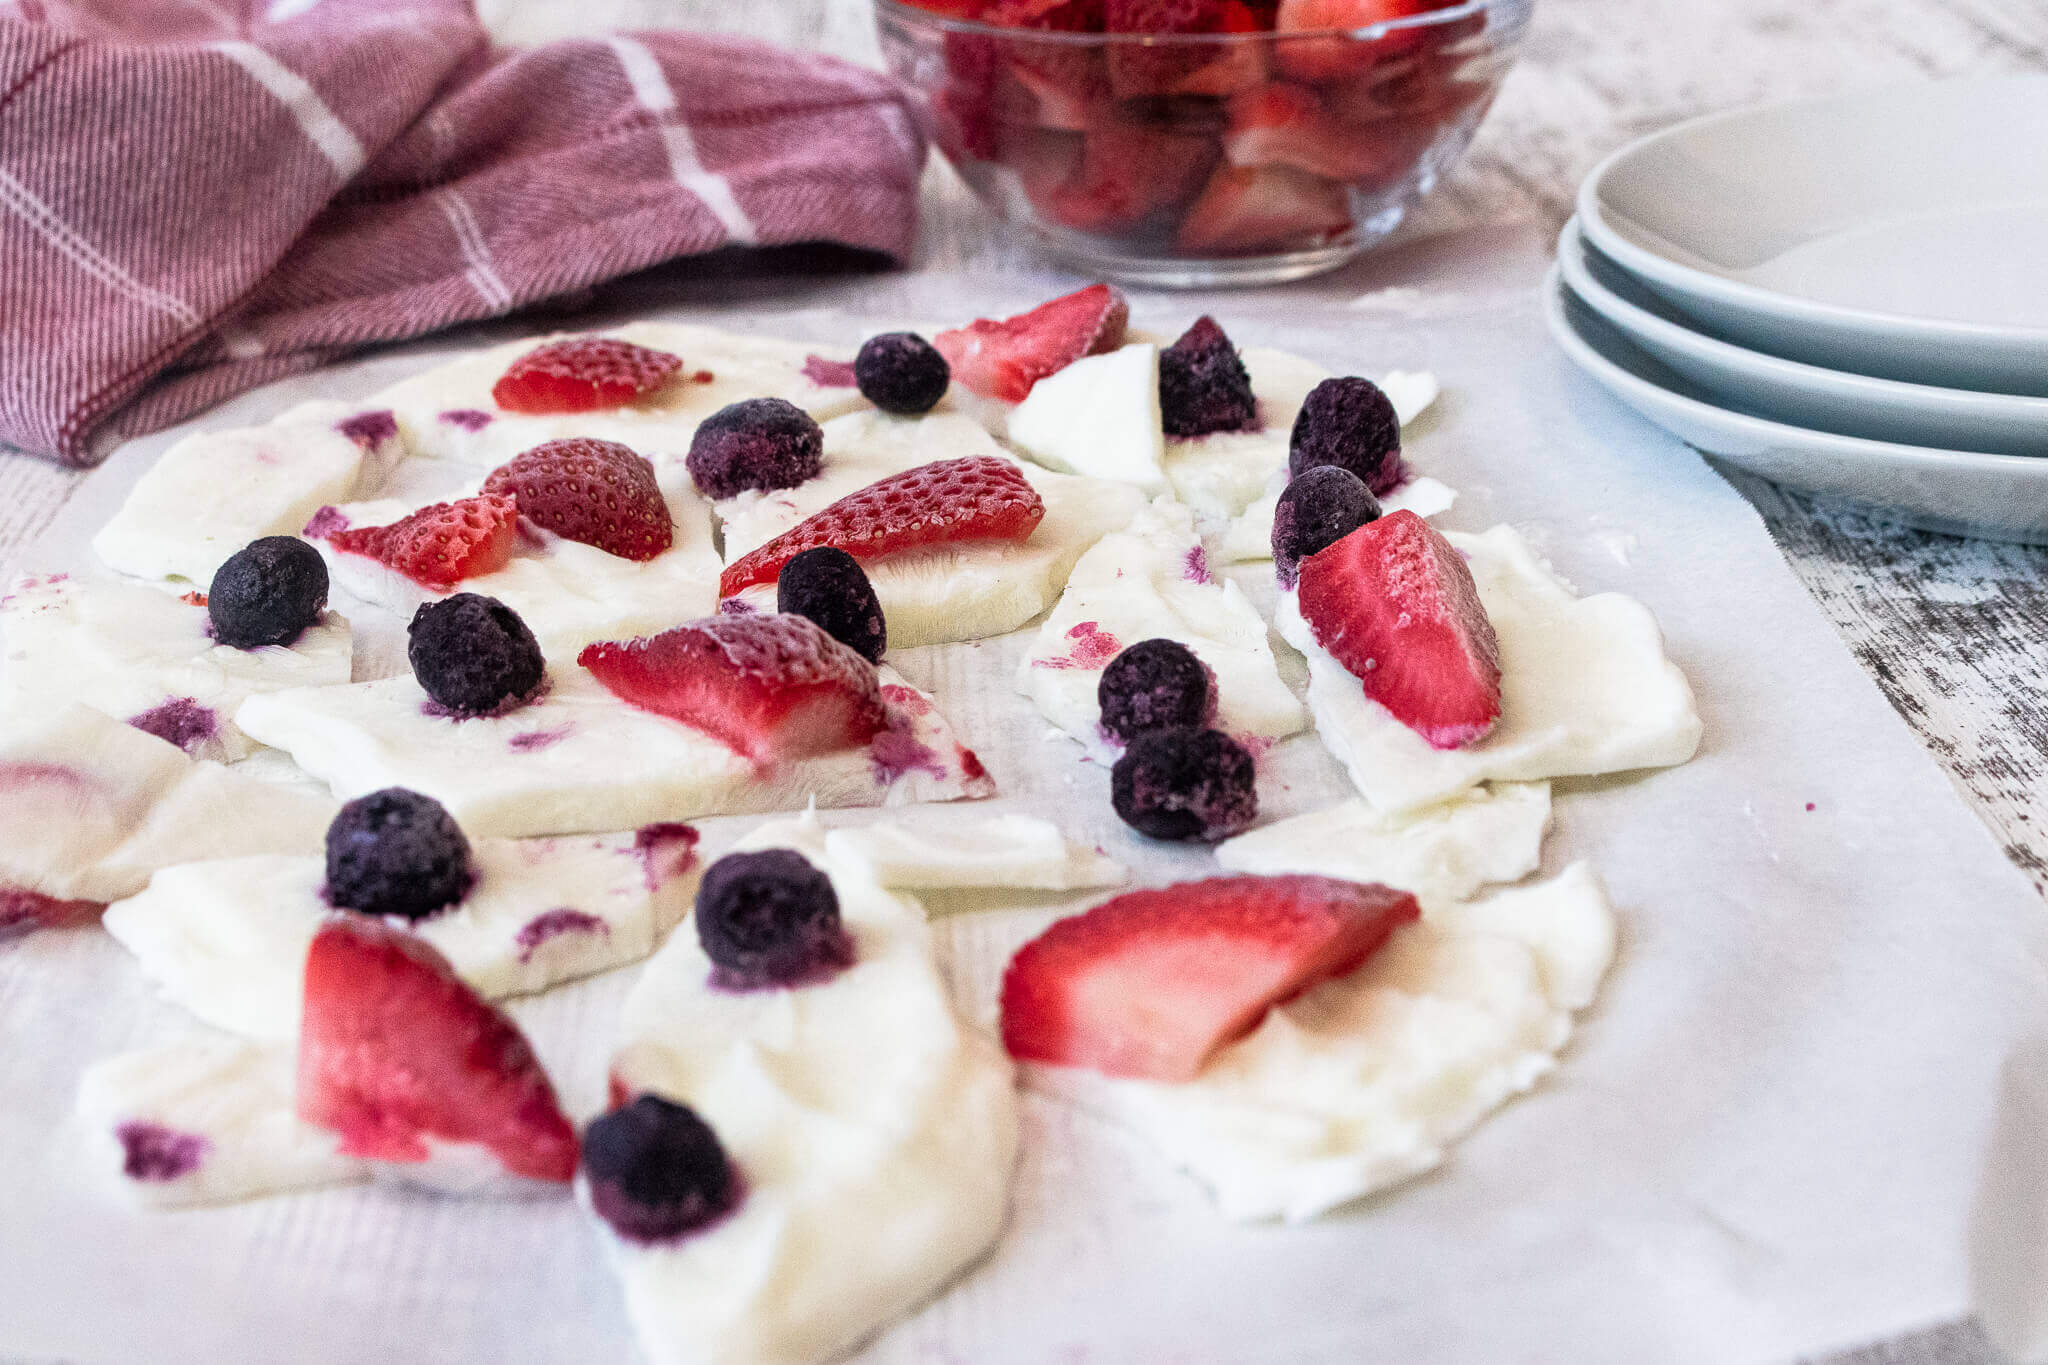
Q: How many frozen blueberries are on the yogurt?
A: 13